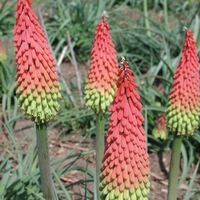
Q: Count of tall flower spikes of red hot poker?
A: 4